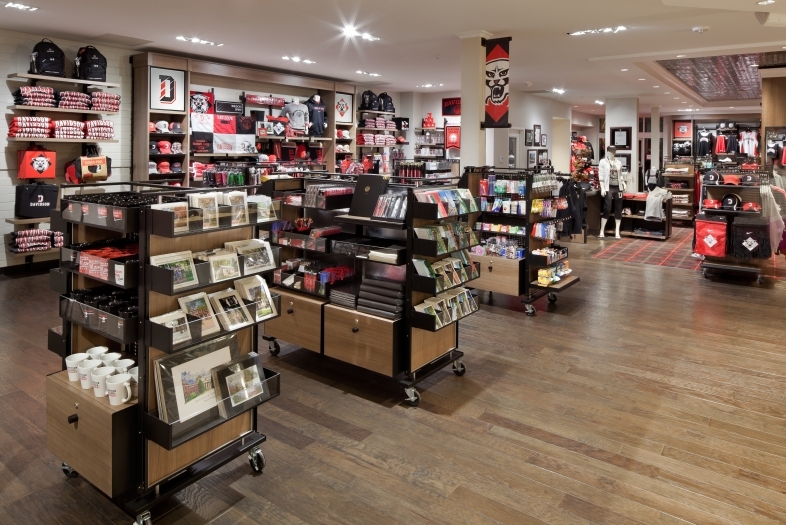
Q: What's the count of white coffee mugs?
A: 8